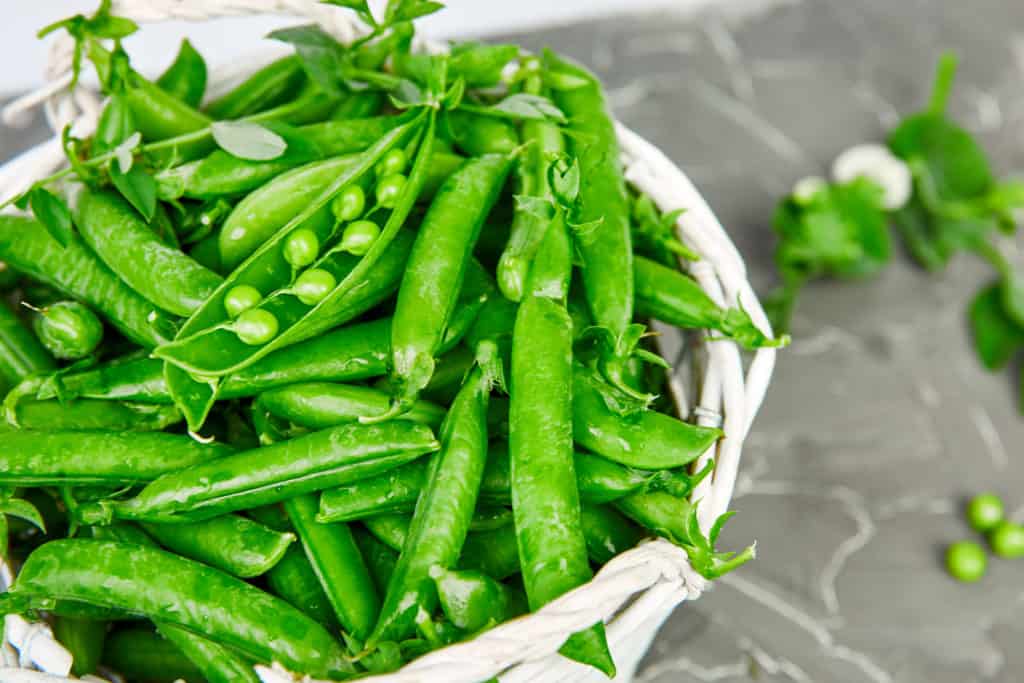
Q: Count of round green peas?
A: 11